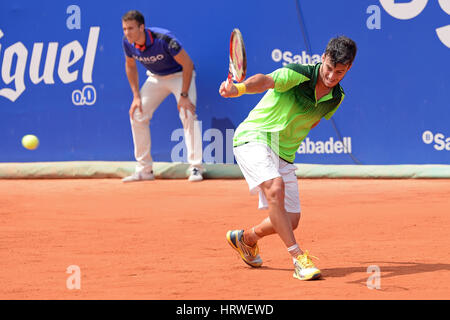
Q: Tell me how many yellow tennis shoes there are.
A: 2